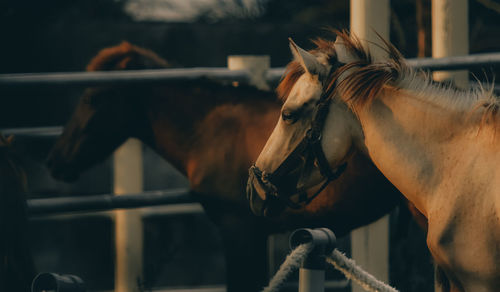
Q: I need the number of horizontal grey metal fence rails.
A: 3